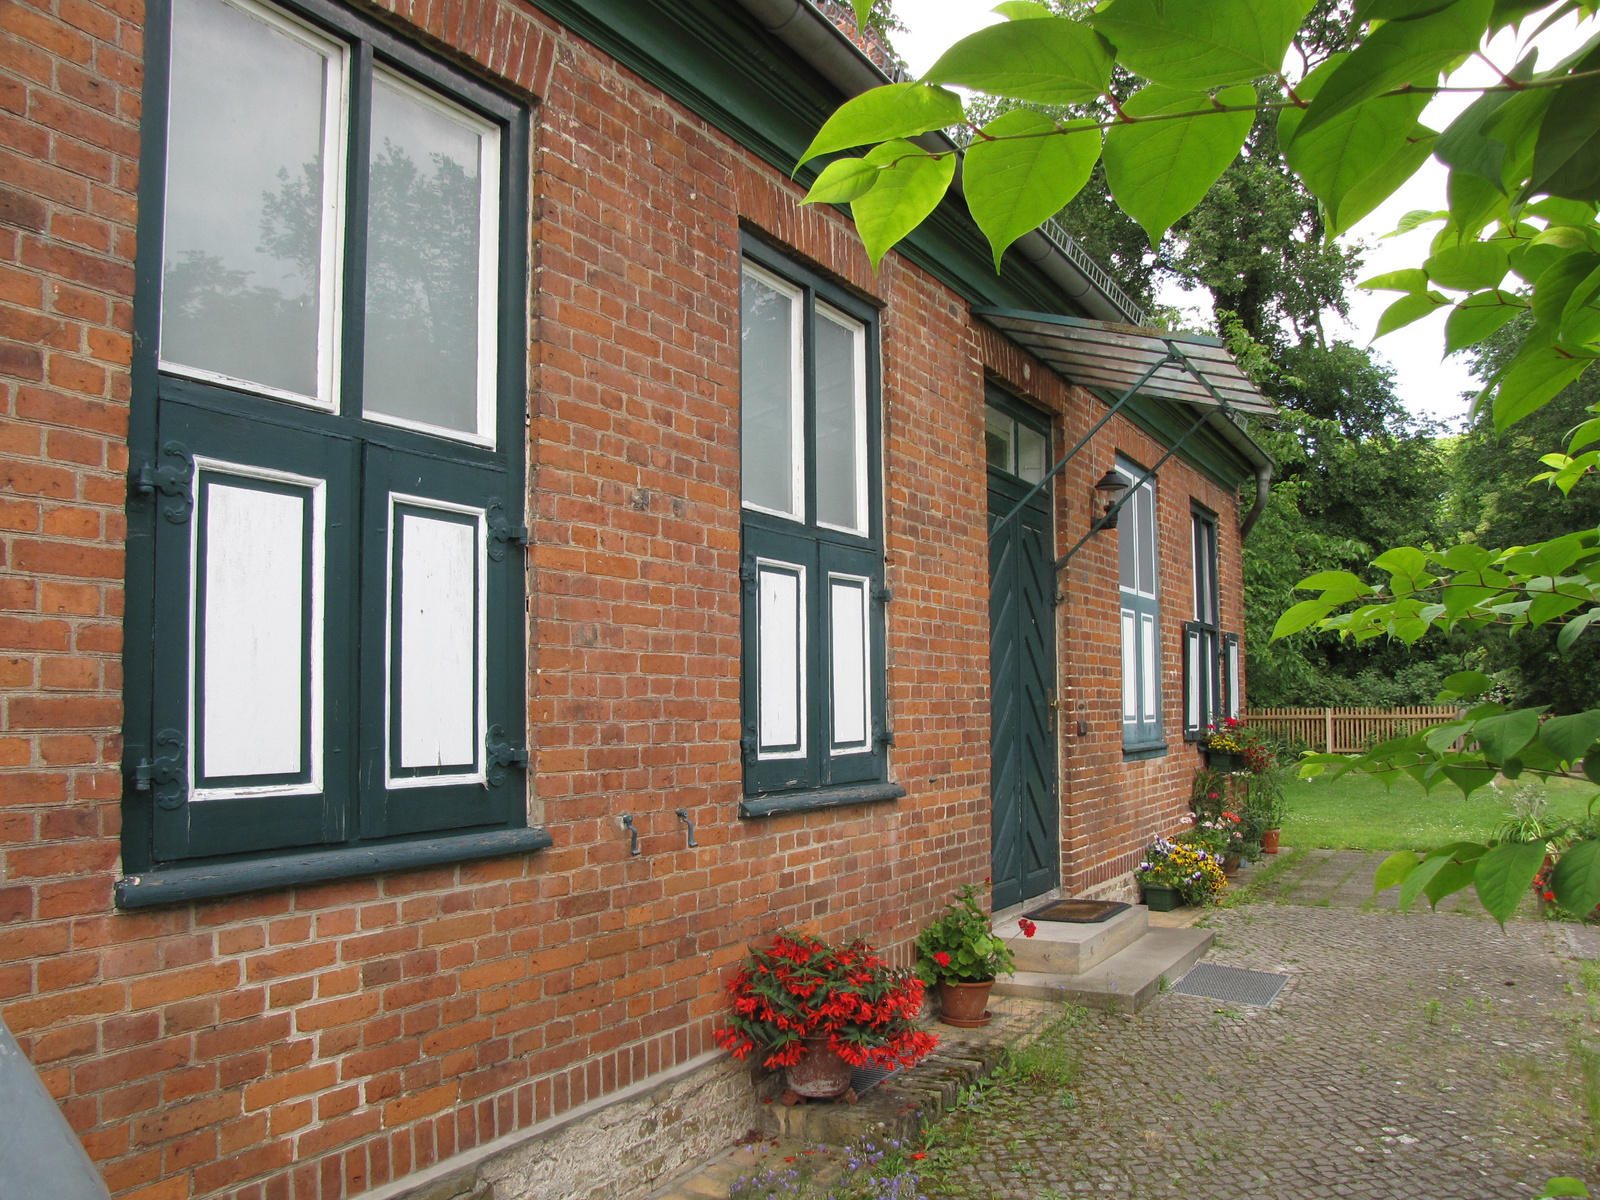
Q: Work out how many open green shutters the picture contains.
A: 2